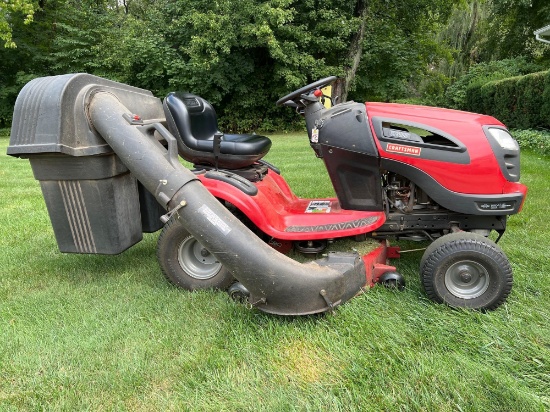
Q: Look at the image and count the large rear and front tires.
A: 2